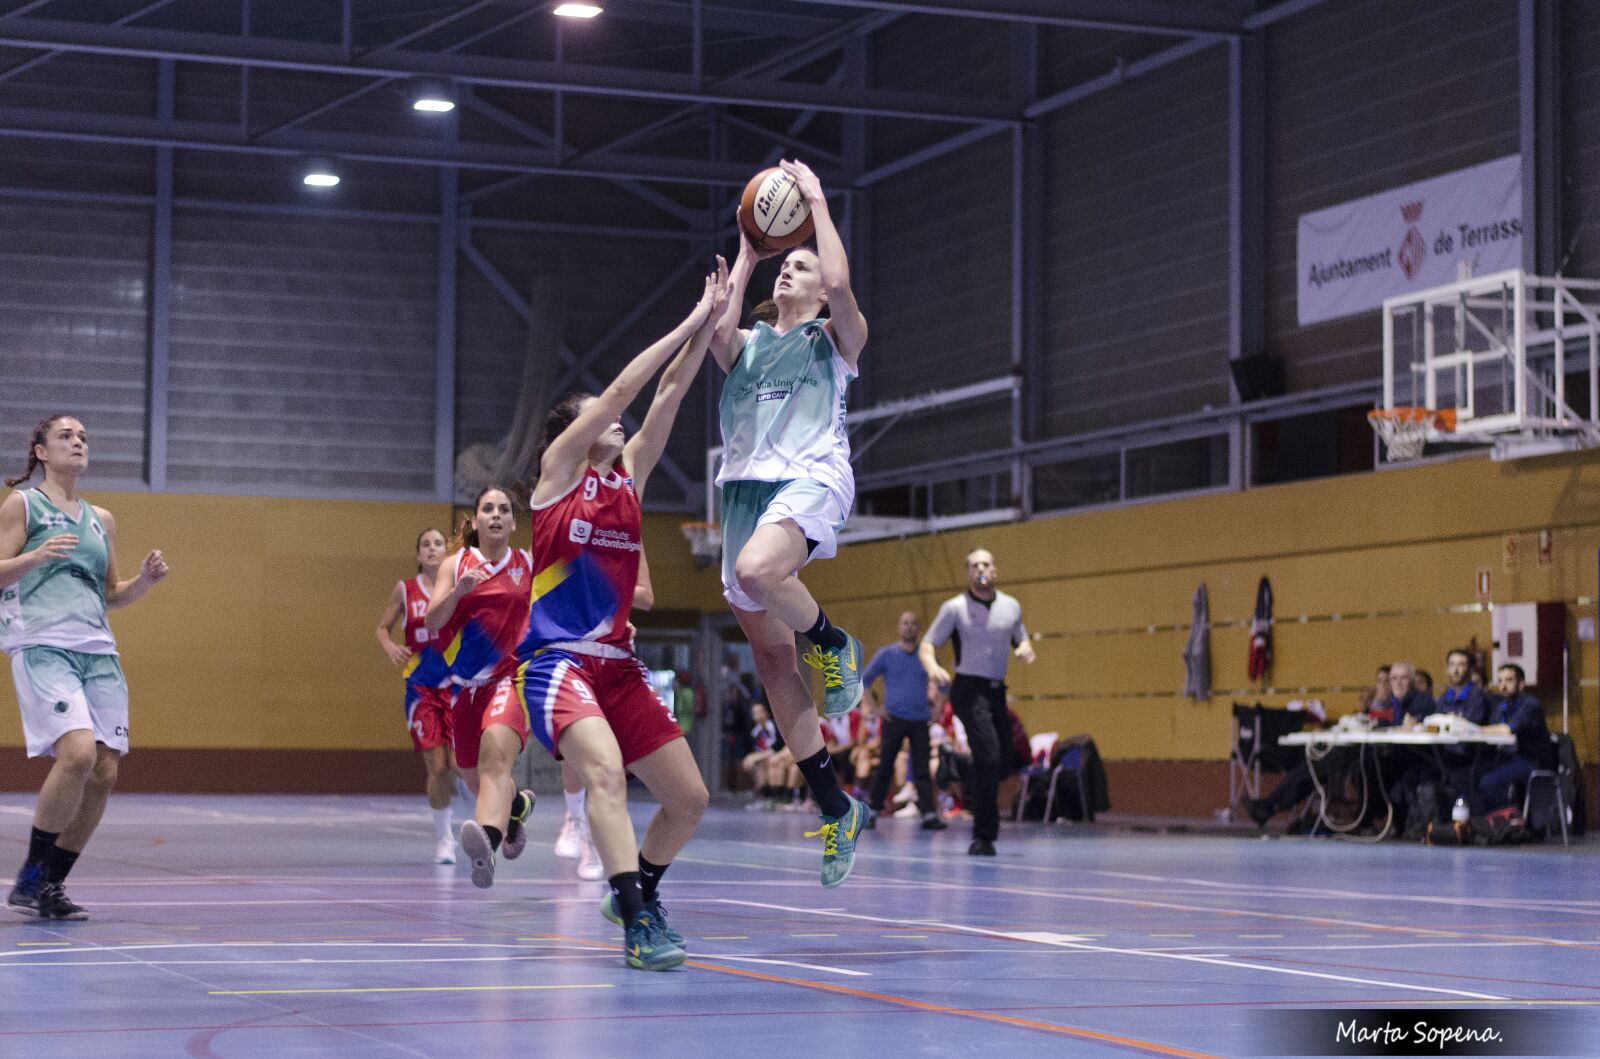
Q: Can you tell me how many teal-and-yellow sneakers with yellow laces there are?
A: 2